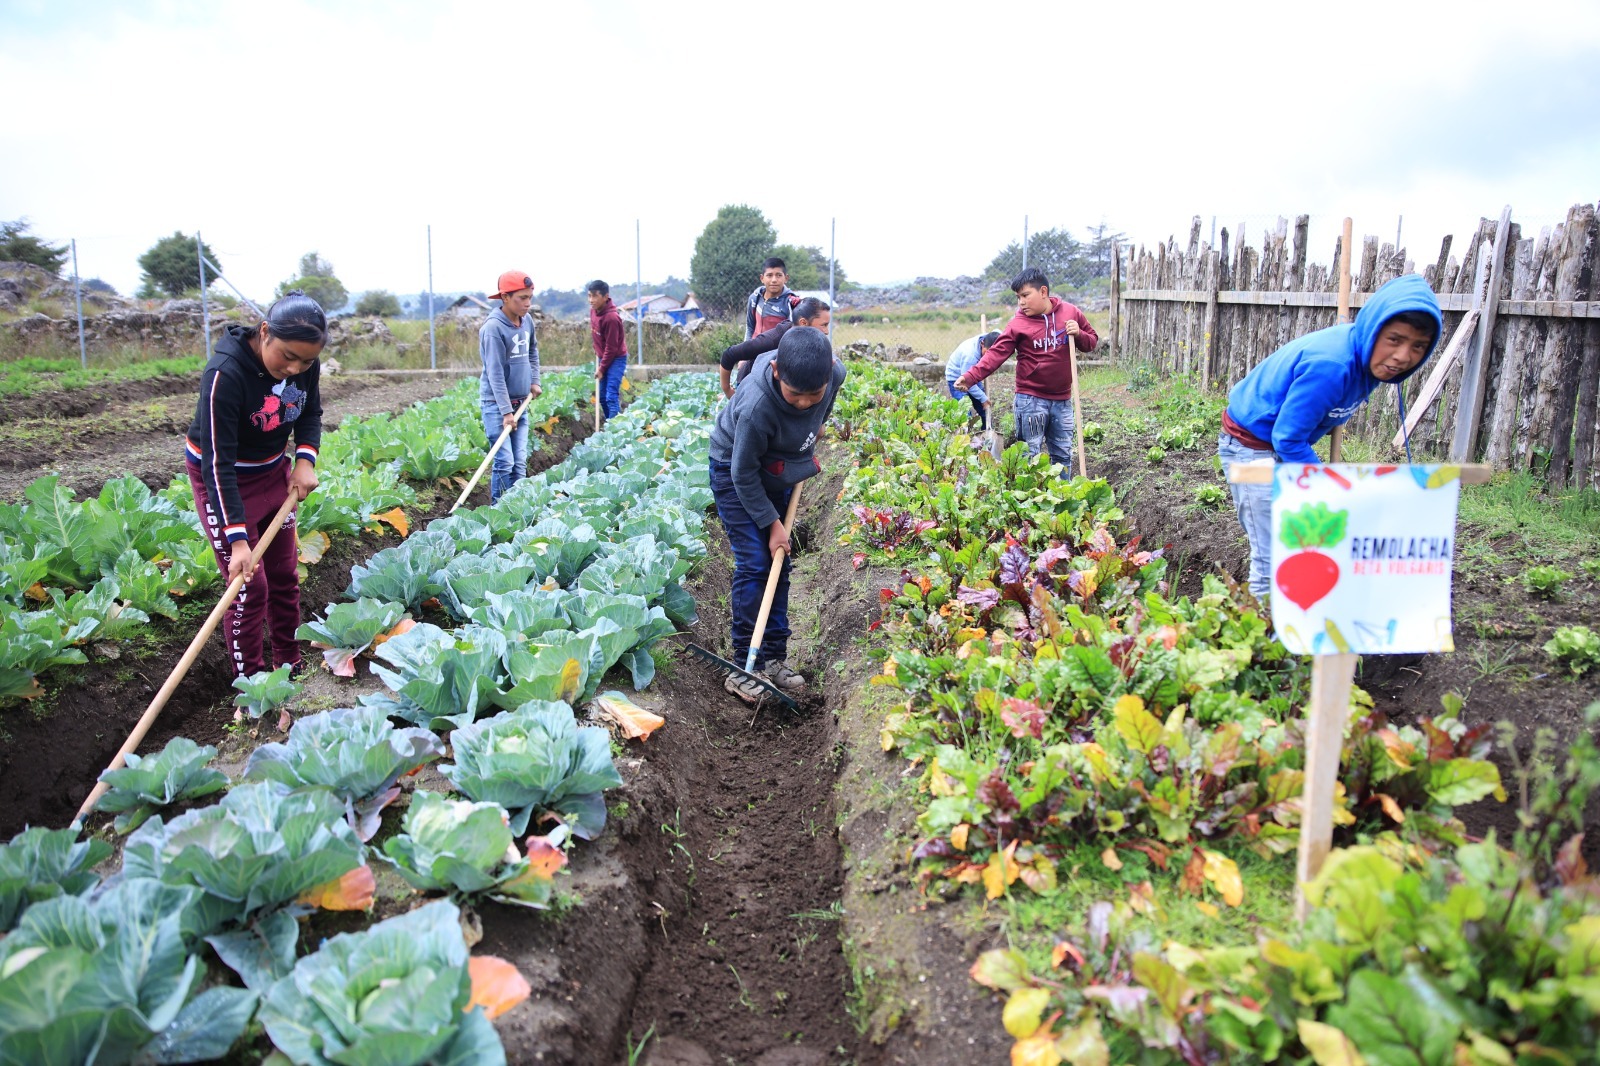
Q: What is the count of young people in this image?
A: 9